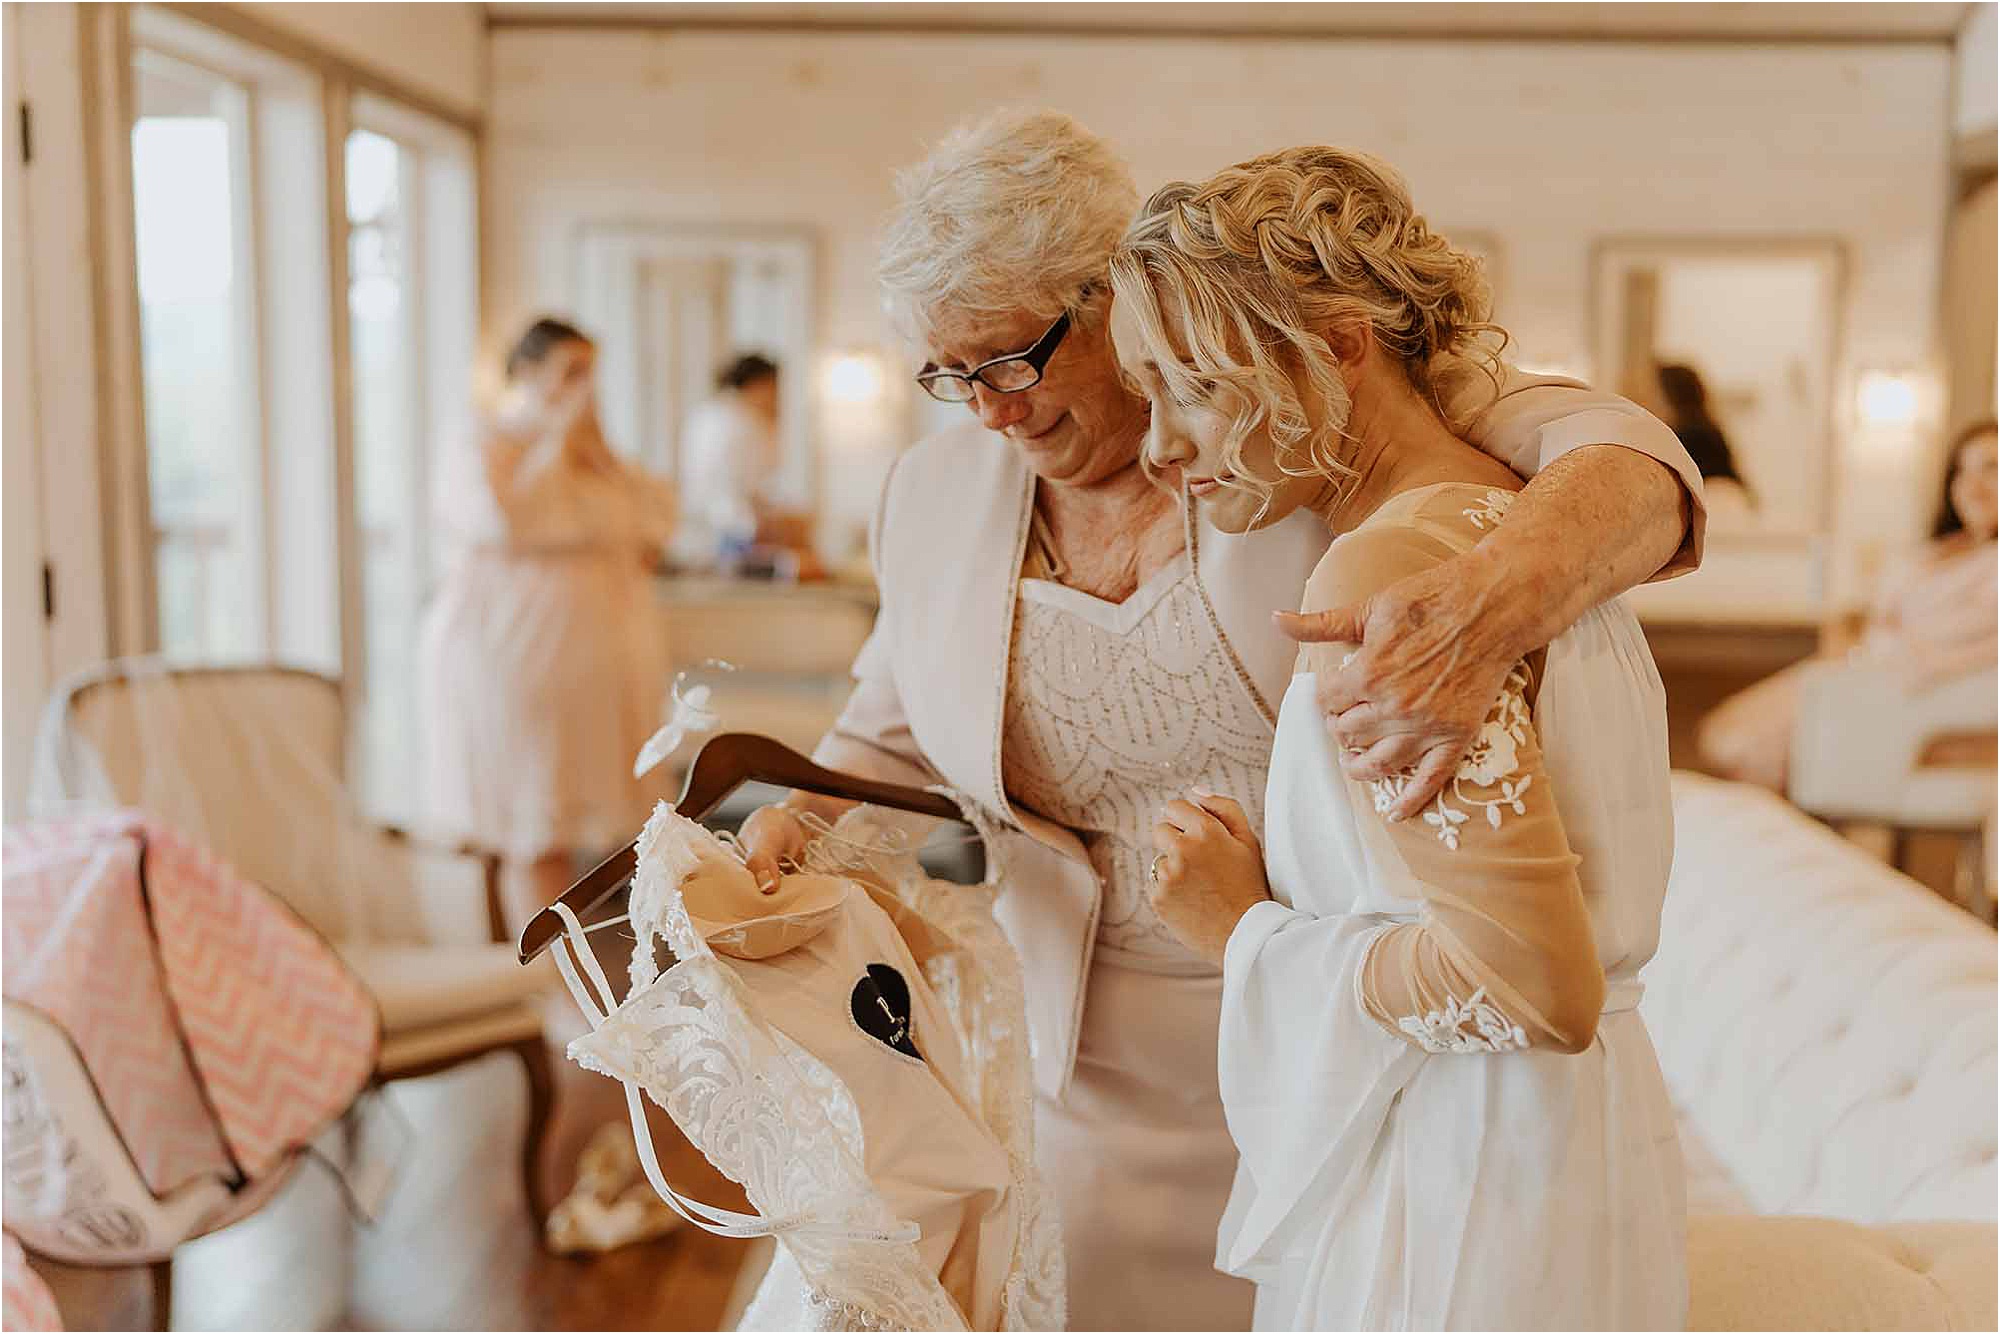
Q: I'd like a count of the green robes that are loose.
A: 0